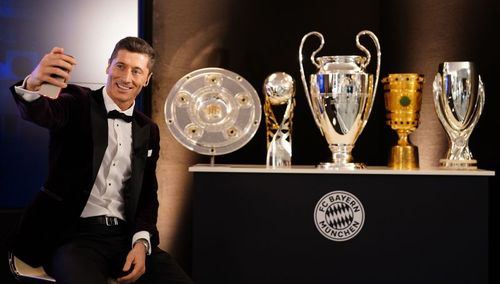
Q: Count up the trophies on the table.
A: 5